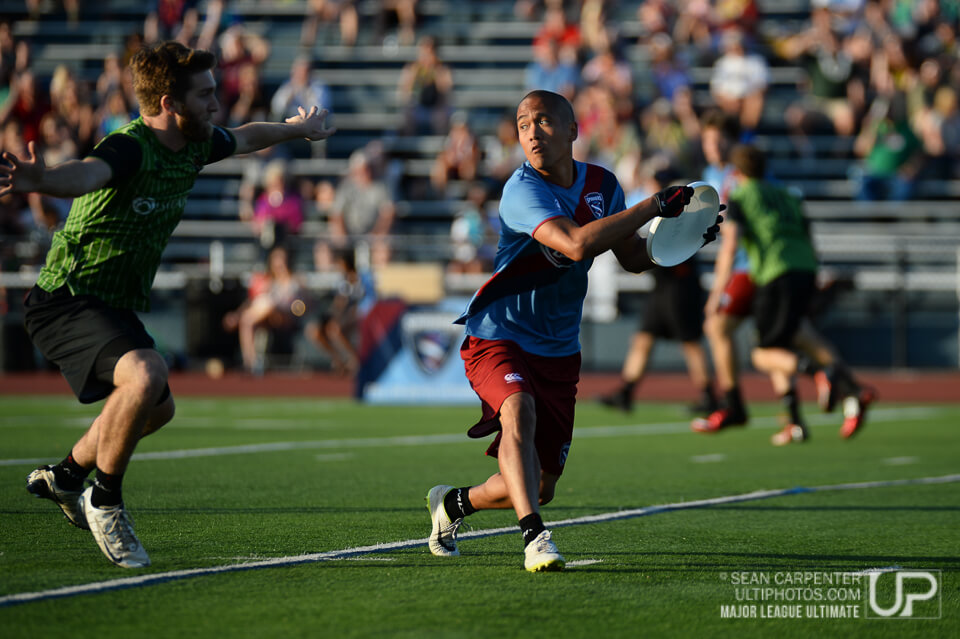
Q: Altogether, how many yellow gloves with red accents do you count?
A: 0